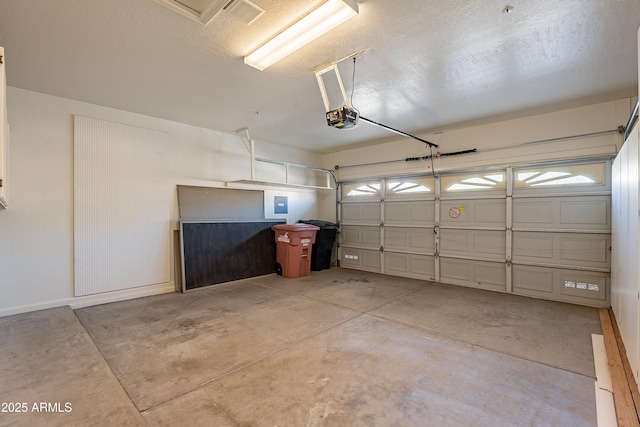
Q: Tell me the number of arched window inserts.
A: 4